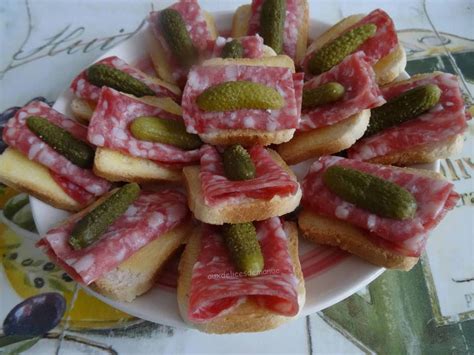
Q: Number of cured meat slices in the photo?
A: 14